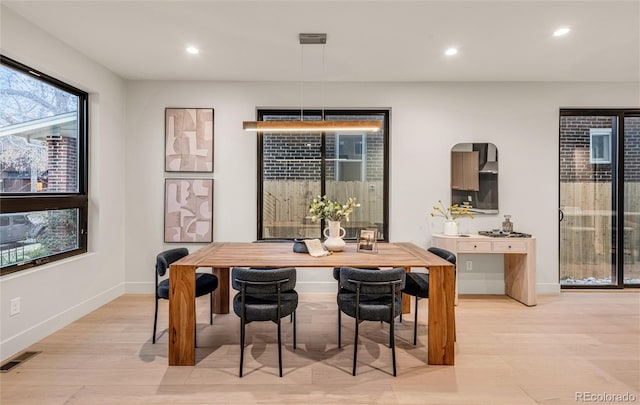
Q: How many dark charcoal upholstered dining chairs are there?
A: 6